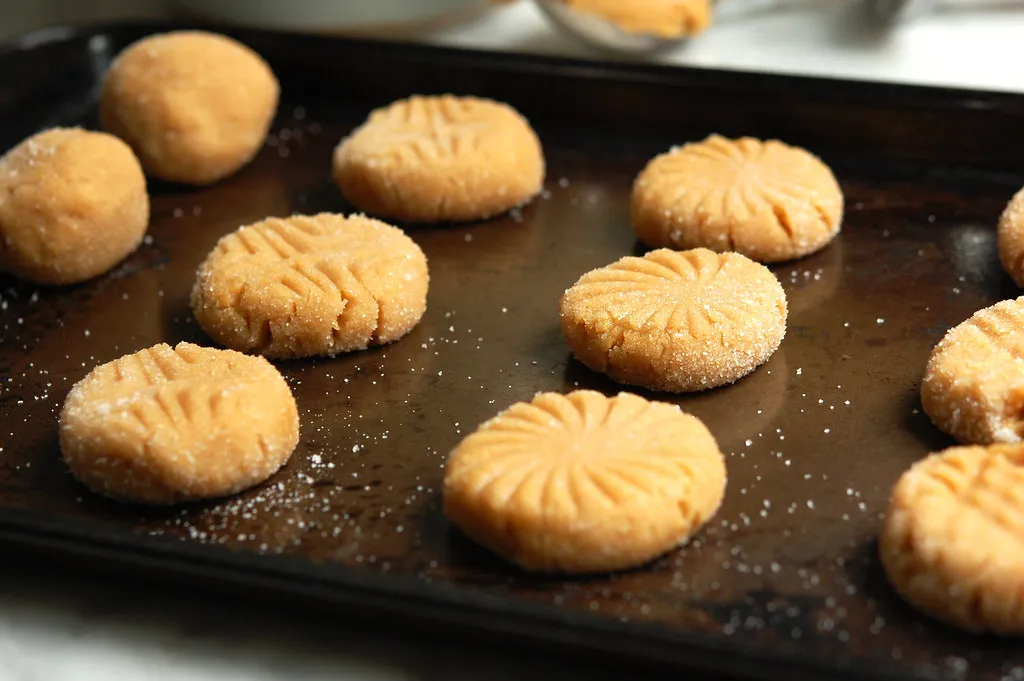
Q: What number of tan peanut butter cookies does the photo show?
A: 11